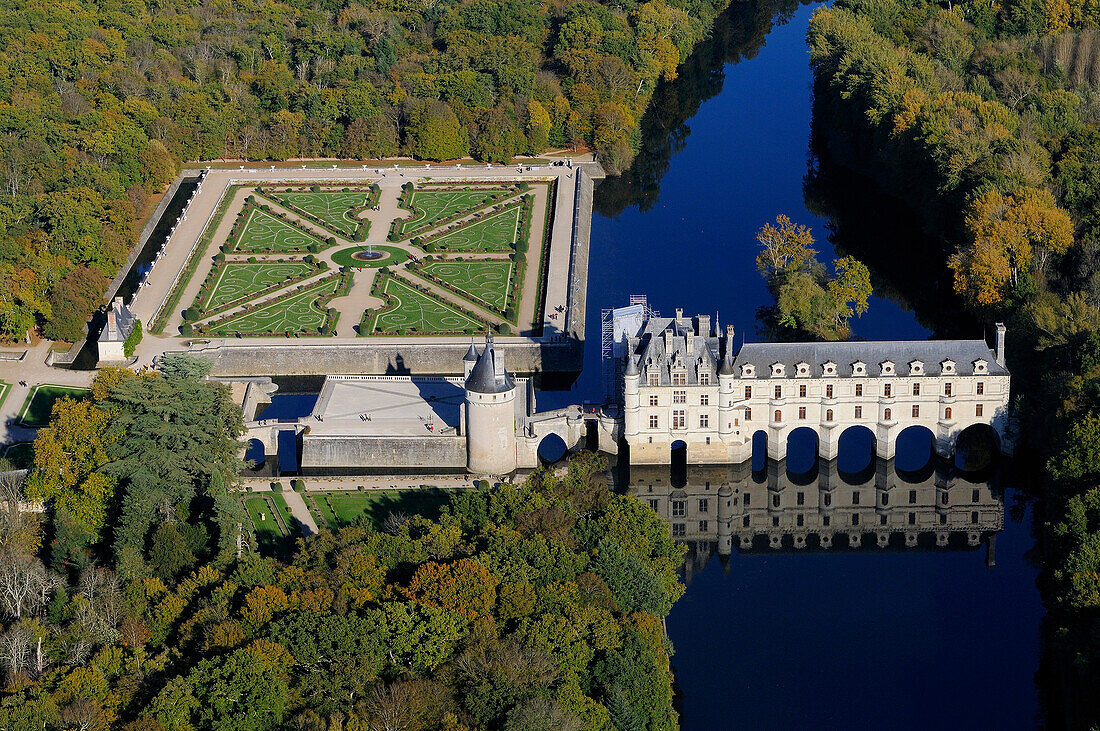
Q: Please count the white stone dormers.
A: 12